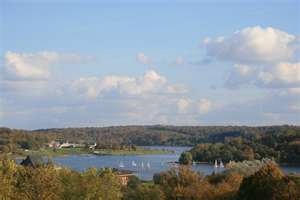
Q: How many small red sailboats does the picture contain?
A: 0